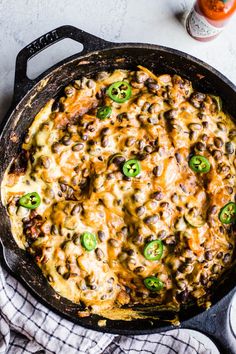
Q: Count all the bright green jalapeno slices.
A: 9